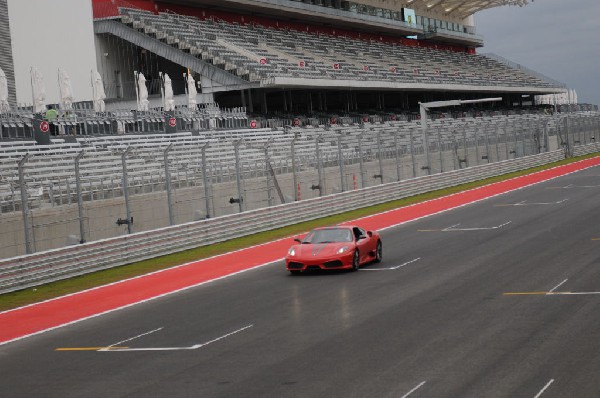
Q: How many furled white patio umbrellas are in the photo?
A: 7